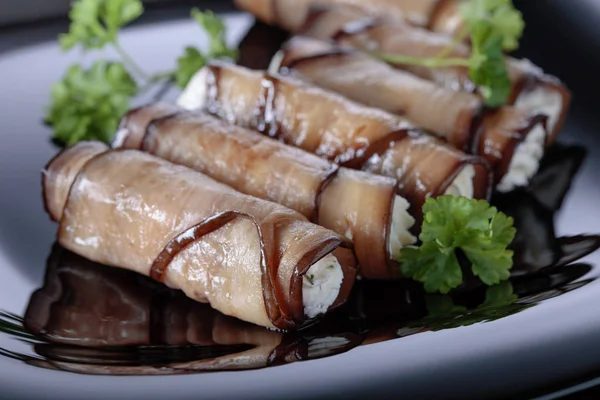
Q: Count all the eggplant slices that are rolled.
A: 6